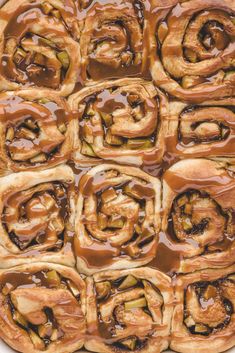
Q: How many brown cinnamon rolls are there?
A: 12